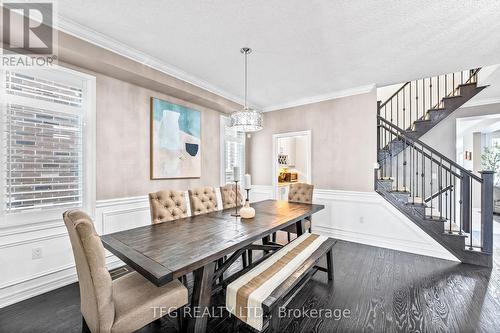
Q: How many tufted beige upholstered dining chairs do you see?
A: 5